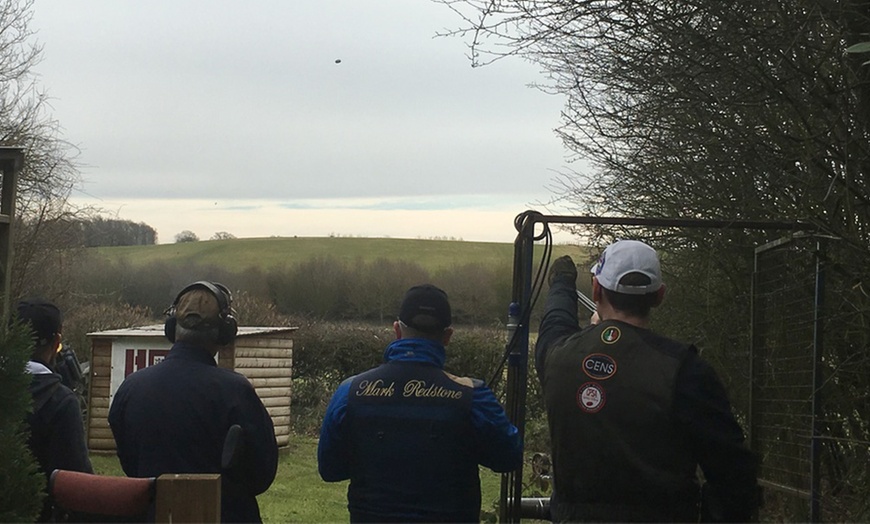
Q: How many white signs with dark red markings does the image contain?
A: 1